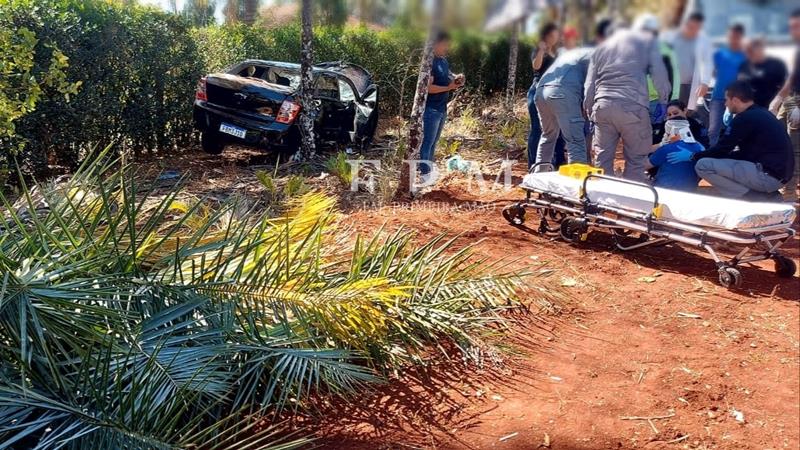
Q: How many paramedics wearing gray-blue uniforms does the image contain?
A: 2